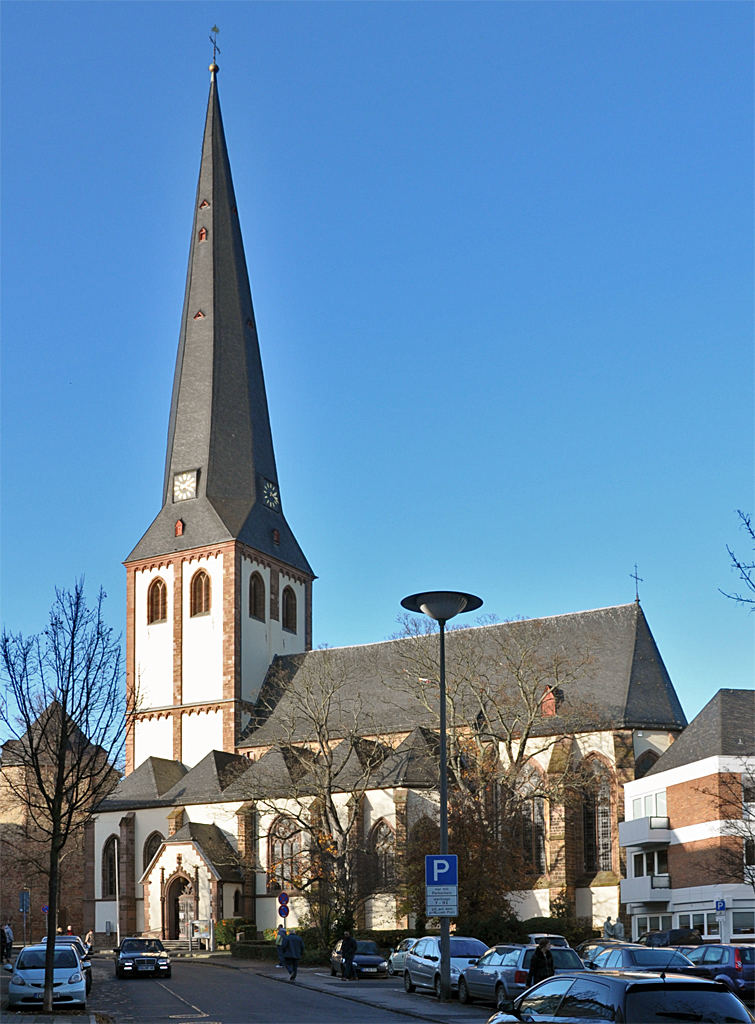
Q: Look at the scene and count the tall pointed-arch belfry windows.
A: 4